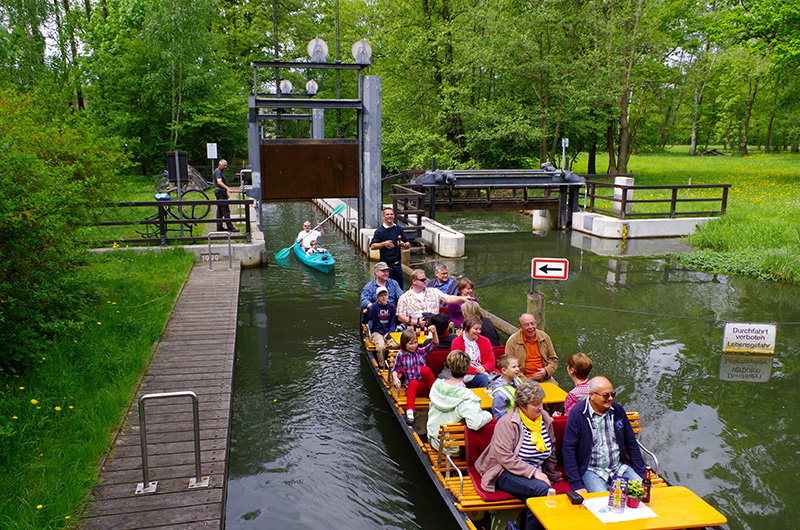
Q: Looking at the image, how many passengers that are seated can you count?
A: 15